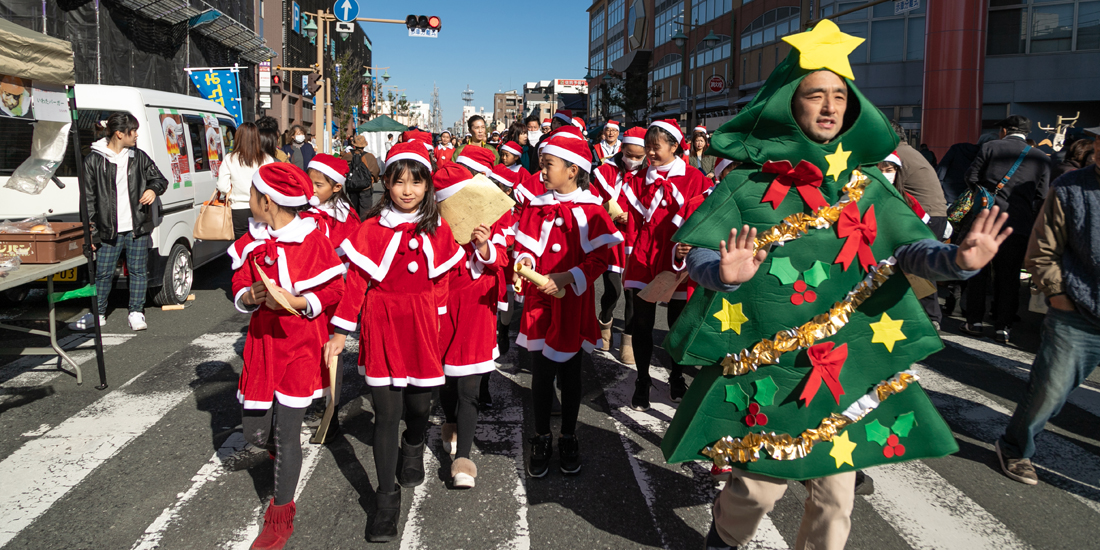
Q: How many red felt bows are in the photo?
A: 3